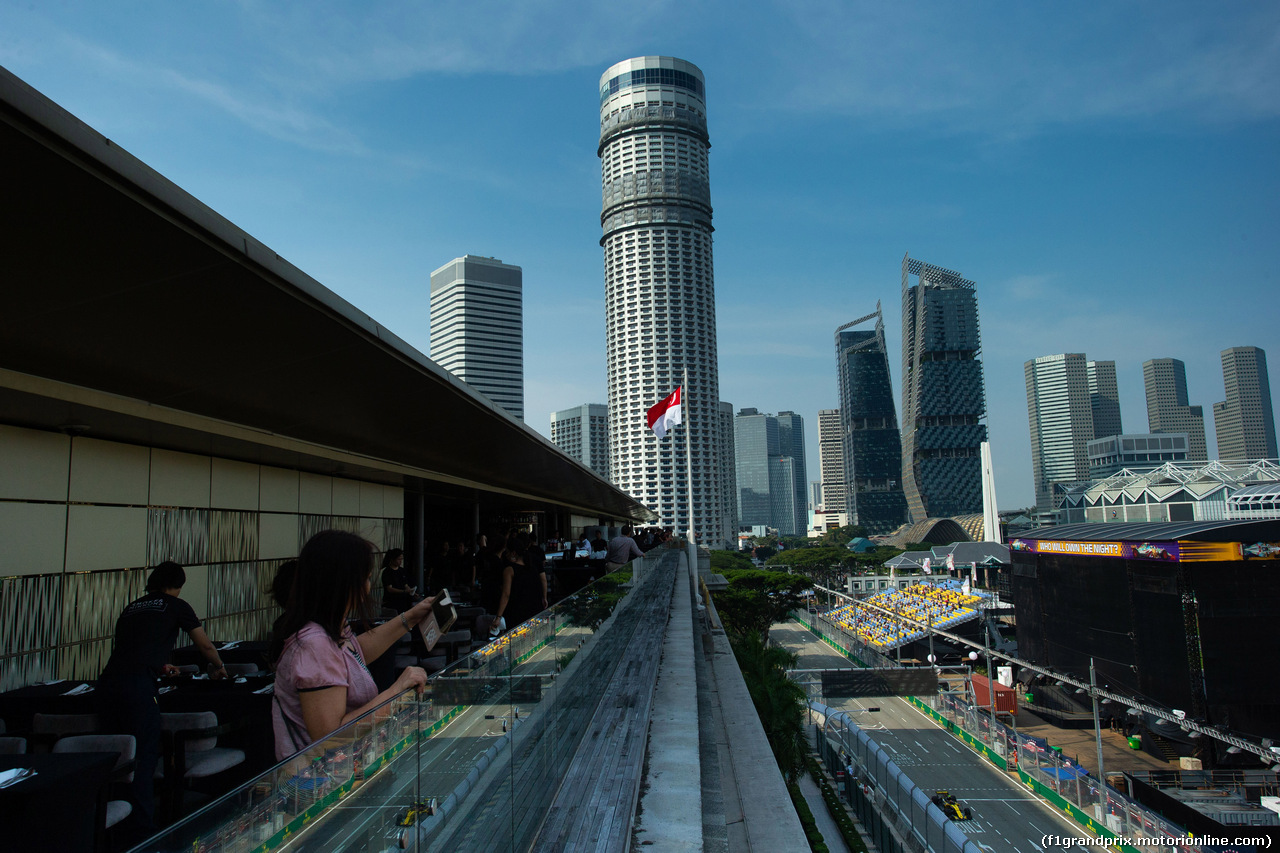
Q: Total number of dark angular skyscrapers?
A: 2